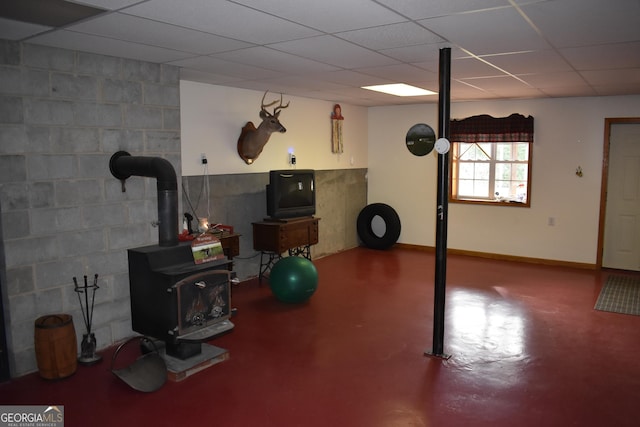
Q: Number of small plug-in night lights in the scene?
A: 1